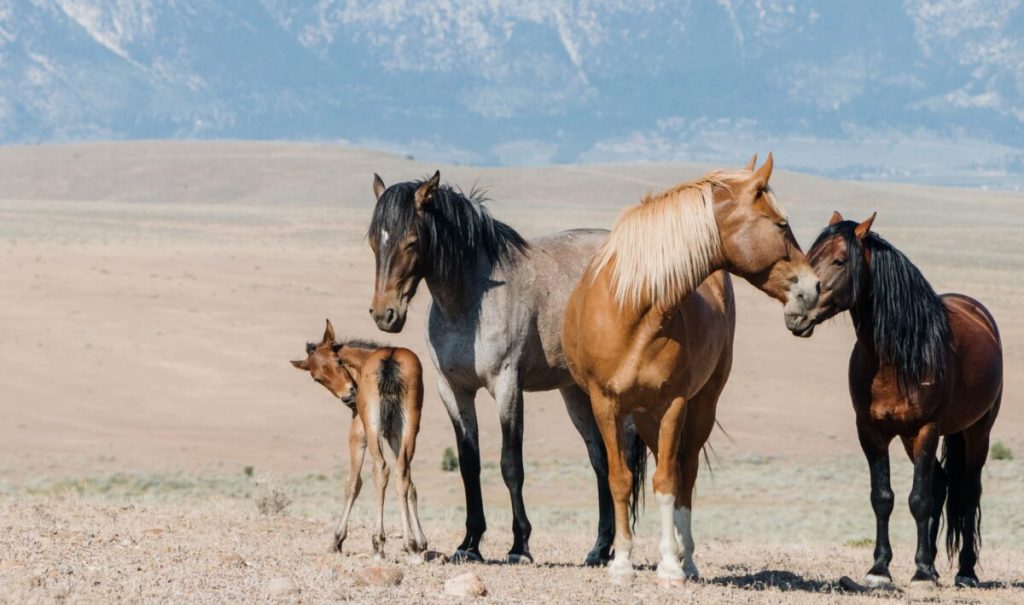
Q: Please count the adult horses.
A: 3